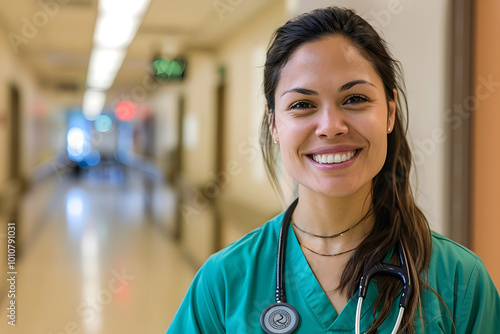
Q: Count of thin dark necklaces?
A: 2